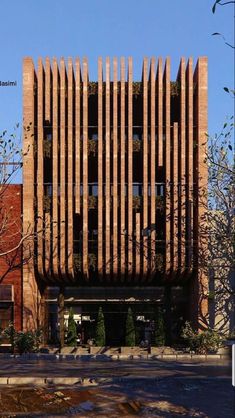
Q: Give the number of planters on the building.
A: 13